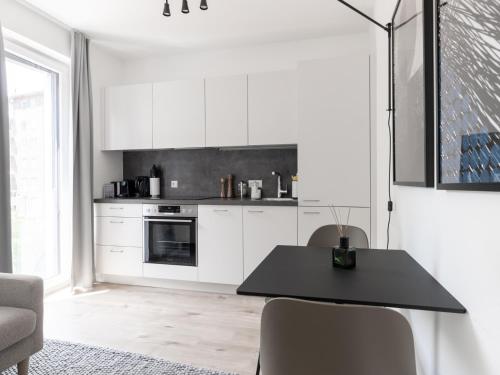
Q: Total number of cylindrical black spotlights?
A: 3